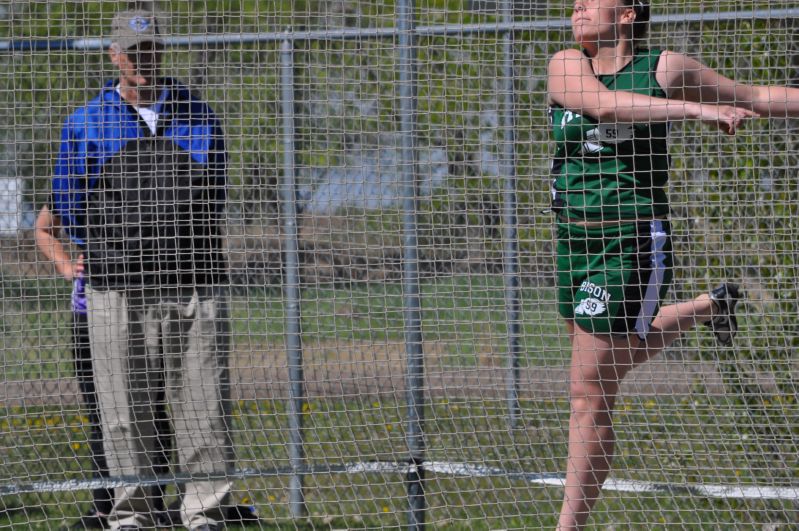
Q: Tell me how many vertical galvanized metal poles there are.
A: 3